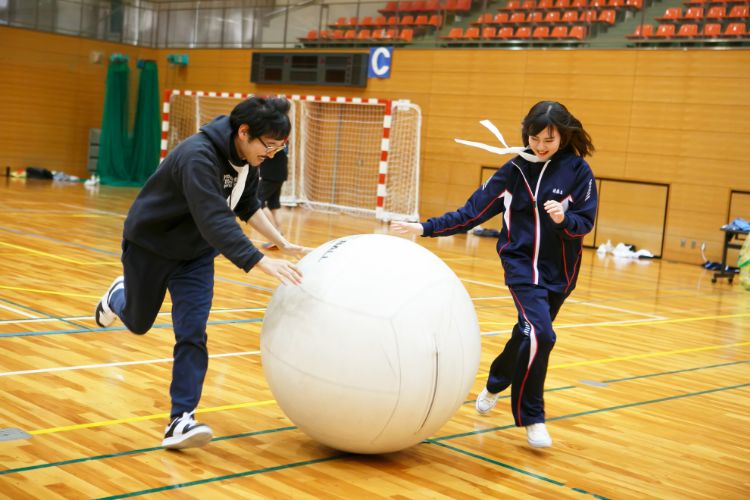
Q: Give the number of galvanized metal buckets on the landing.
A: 0